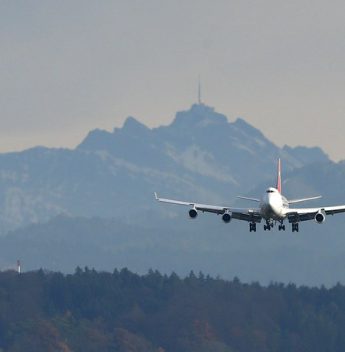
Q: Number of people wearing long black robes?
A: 0